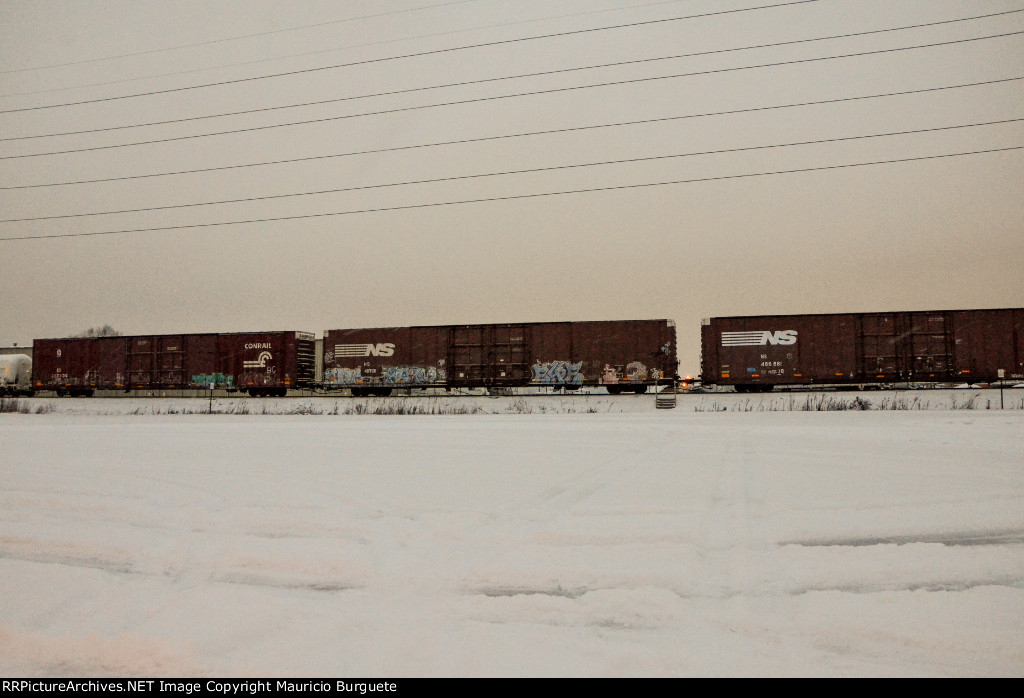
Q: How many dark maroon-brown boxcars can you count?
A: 3